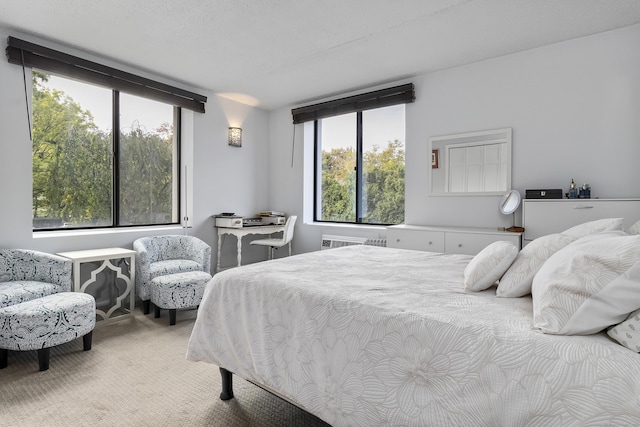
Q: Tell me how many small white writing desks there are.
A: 1